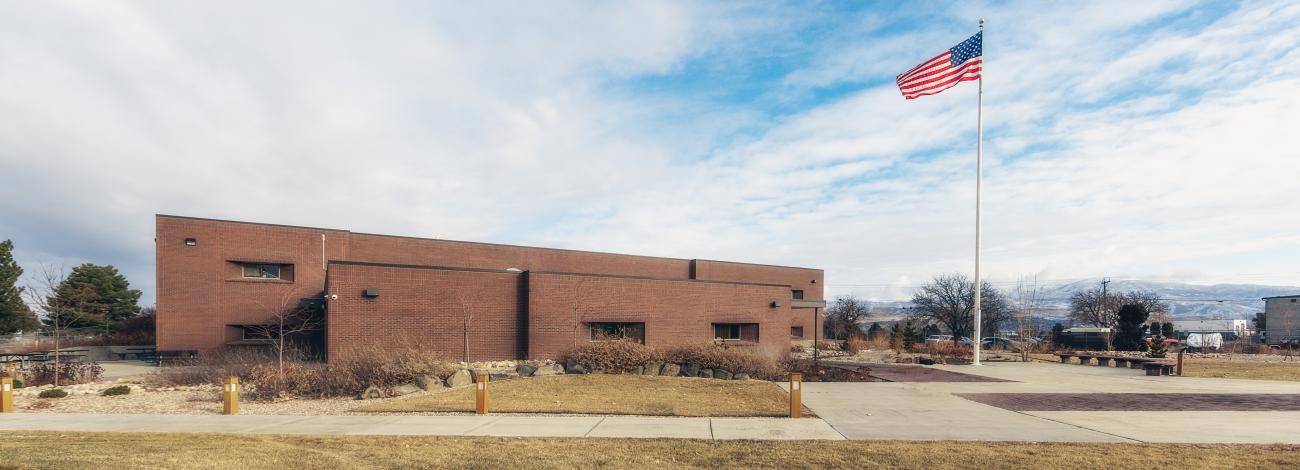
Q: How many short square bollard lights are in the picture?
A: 4